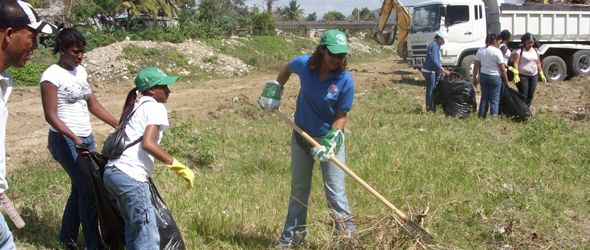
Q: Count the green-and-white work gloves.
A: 2